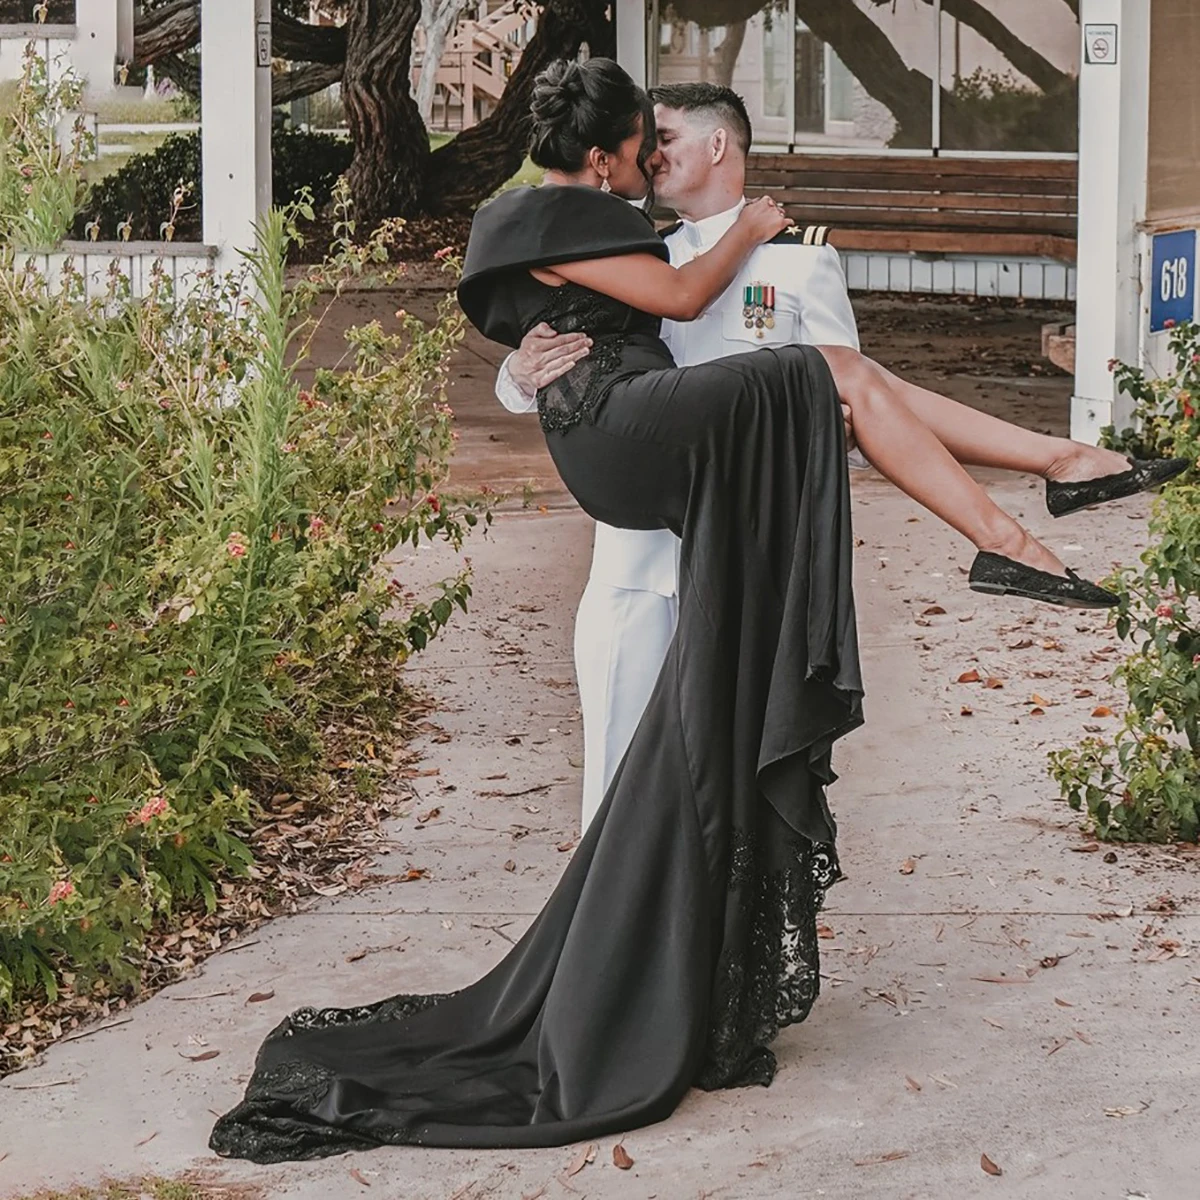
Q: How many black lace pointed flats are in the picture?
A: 2